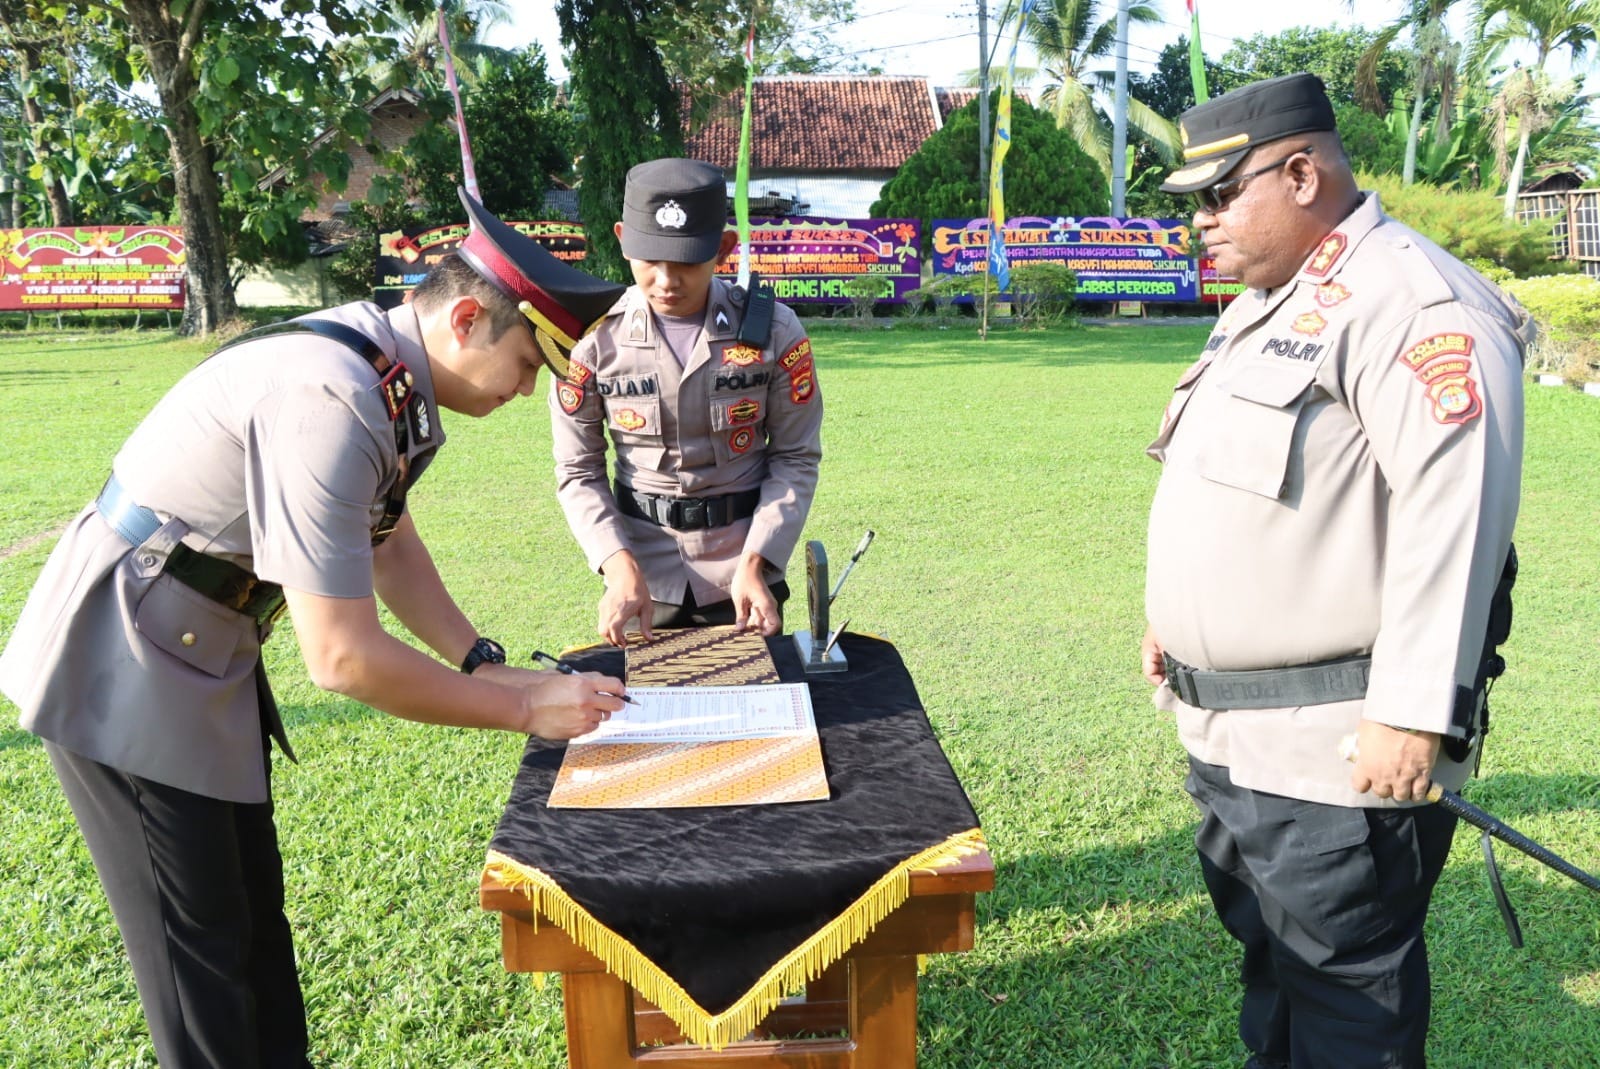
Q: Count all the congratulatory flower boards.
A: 5